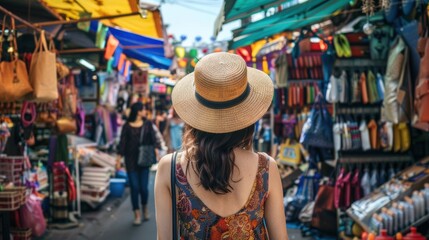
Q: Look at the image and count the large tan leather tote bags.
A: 2